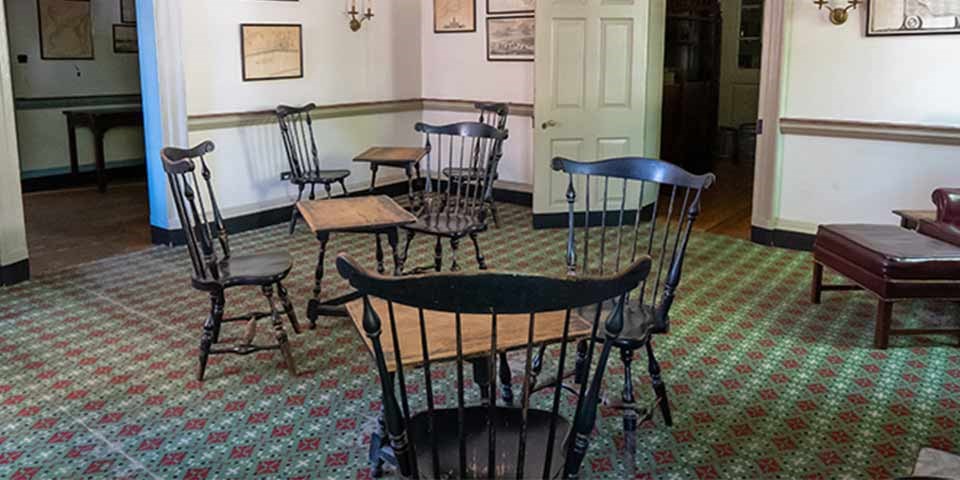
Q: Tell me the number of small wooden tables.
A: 3